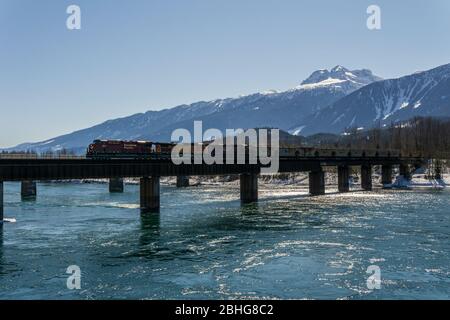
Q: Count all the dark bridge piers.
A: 11